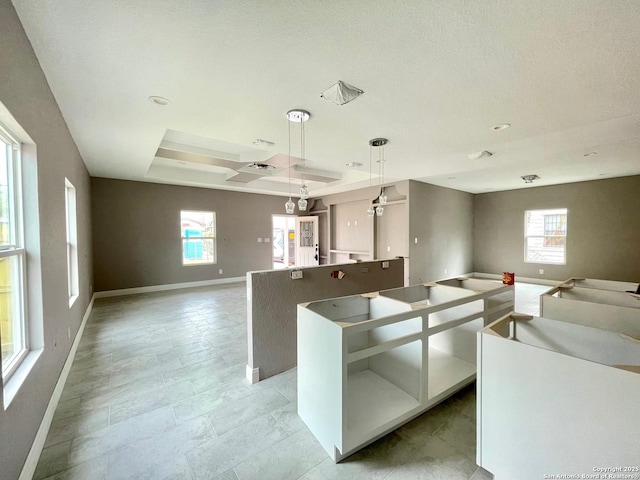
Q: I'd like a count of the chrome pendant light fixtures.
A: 2